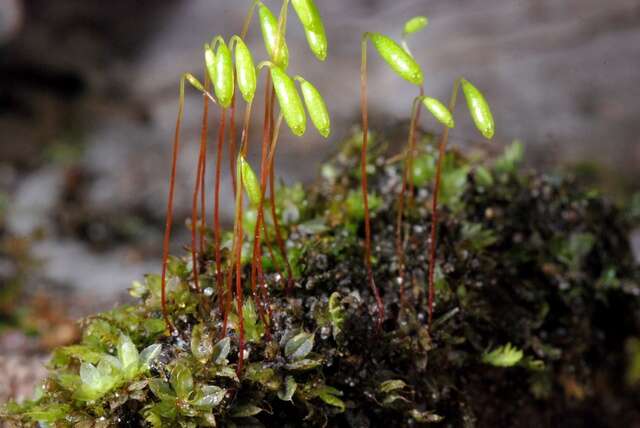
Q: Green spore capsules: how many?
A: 12